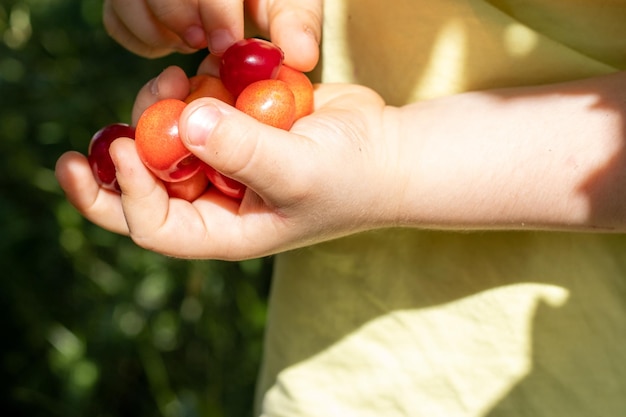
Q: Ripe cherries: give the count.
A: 2